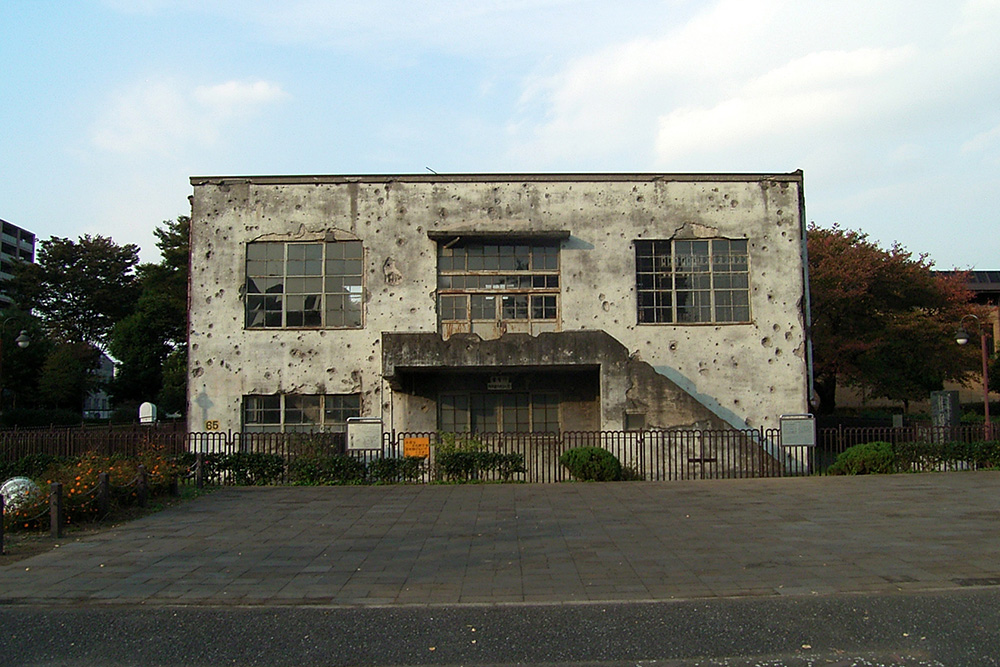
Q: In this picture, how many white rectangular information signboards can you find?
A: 2